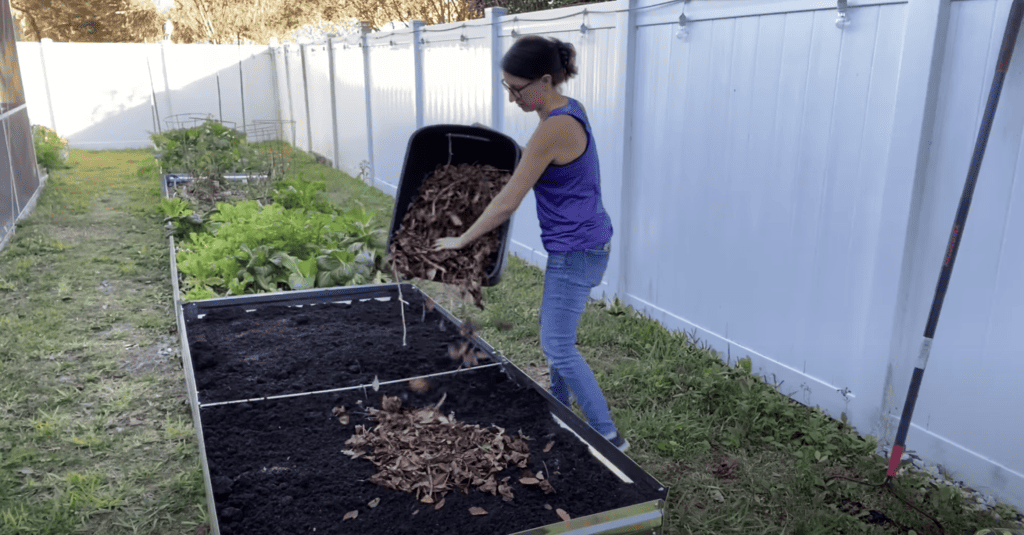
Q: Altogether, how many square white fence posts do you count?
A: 11